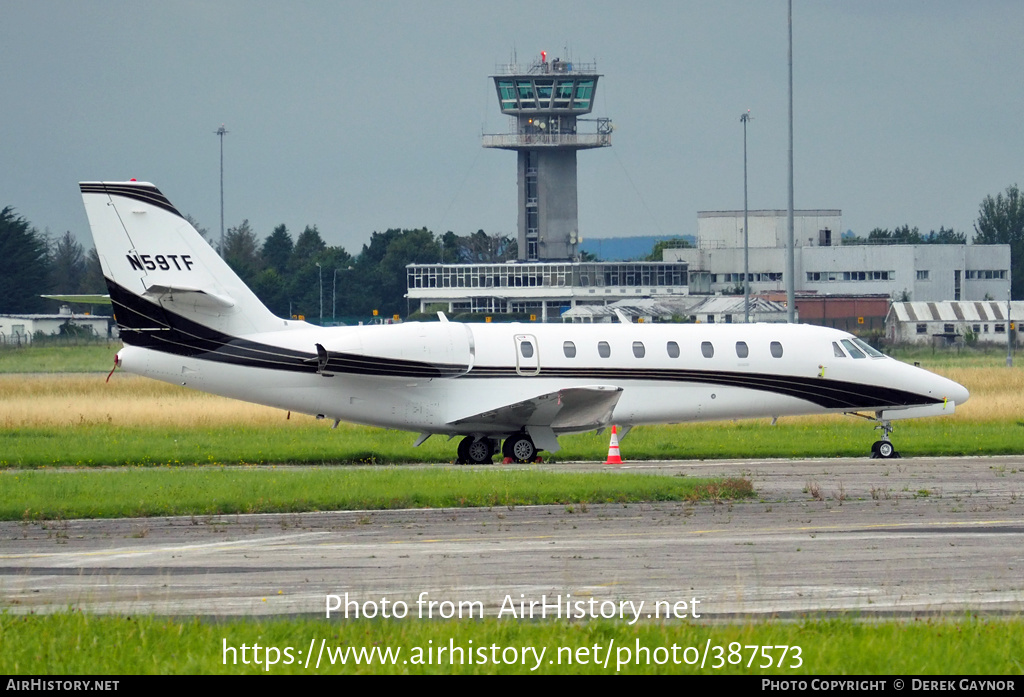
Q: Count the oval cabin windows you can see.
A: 8